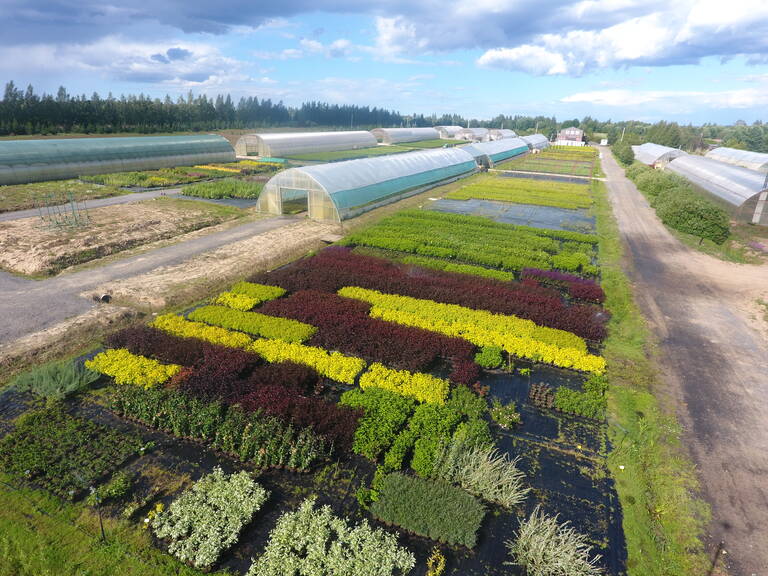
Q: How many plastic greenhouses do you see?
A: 12